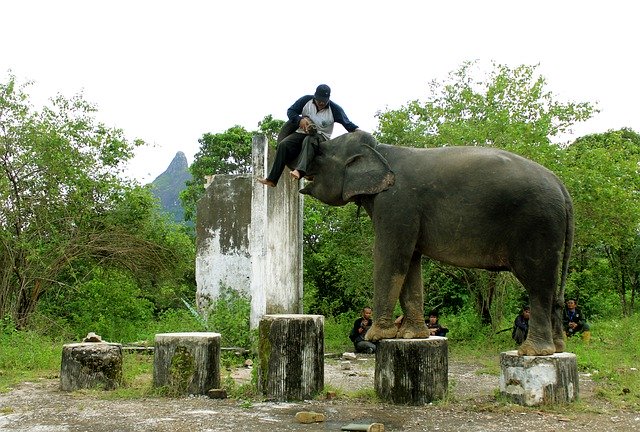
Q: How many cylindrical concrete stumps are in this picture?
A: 5